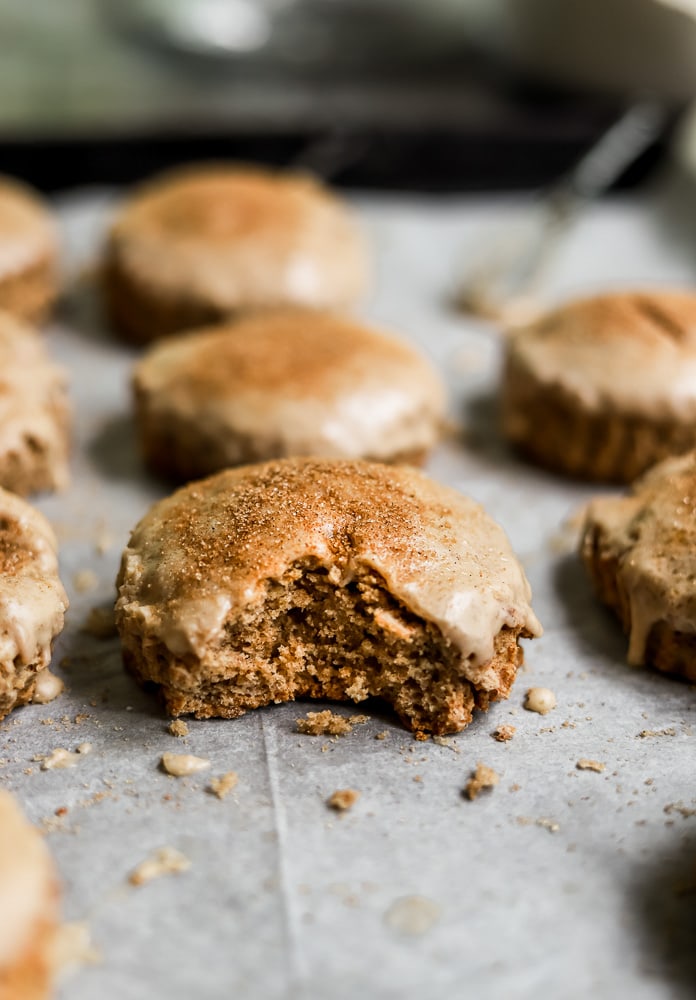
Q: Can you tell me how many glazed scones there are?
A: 9